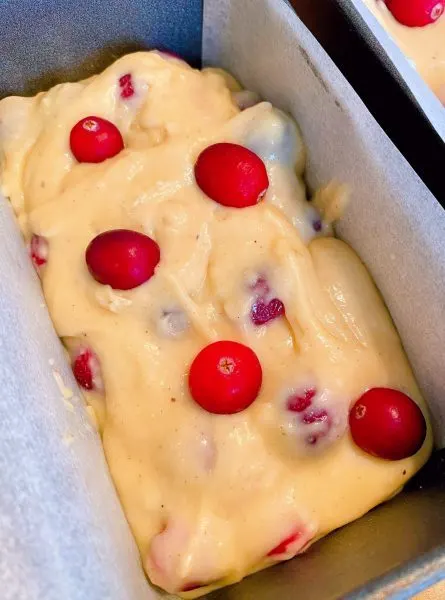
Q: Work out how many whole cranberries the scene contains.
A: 6